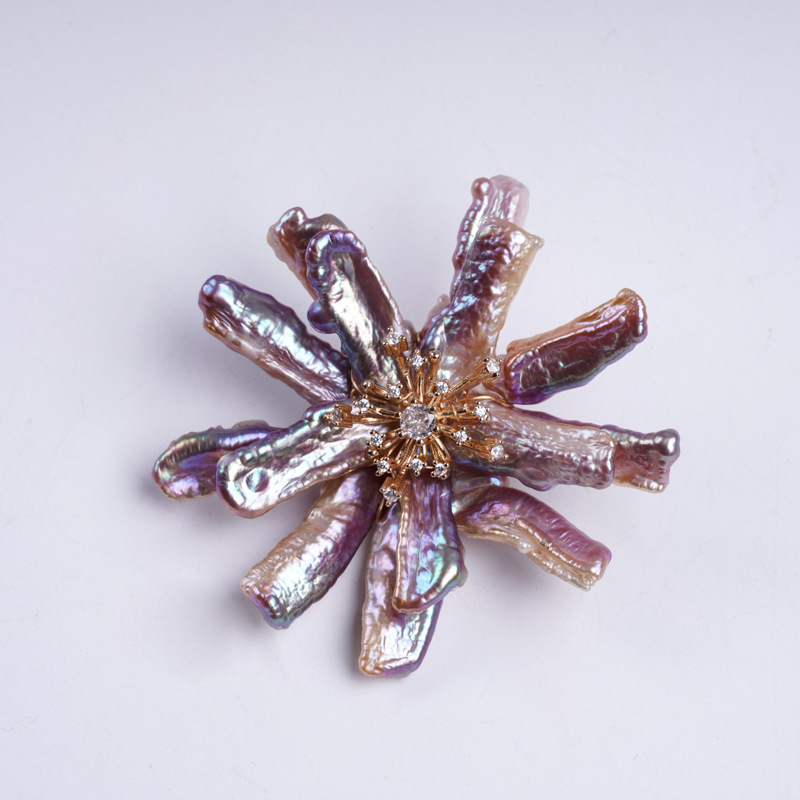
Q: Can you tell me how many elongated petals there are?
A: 14